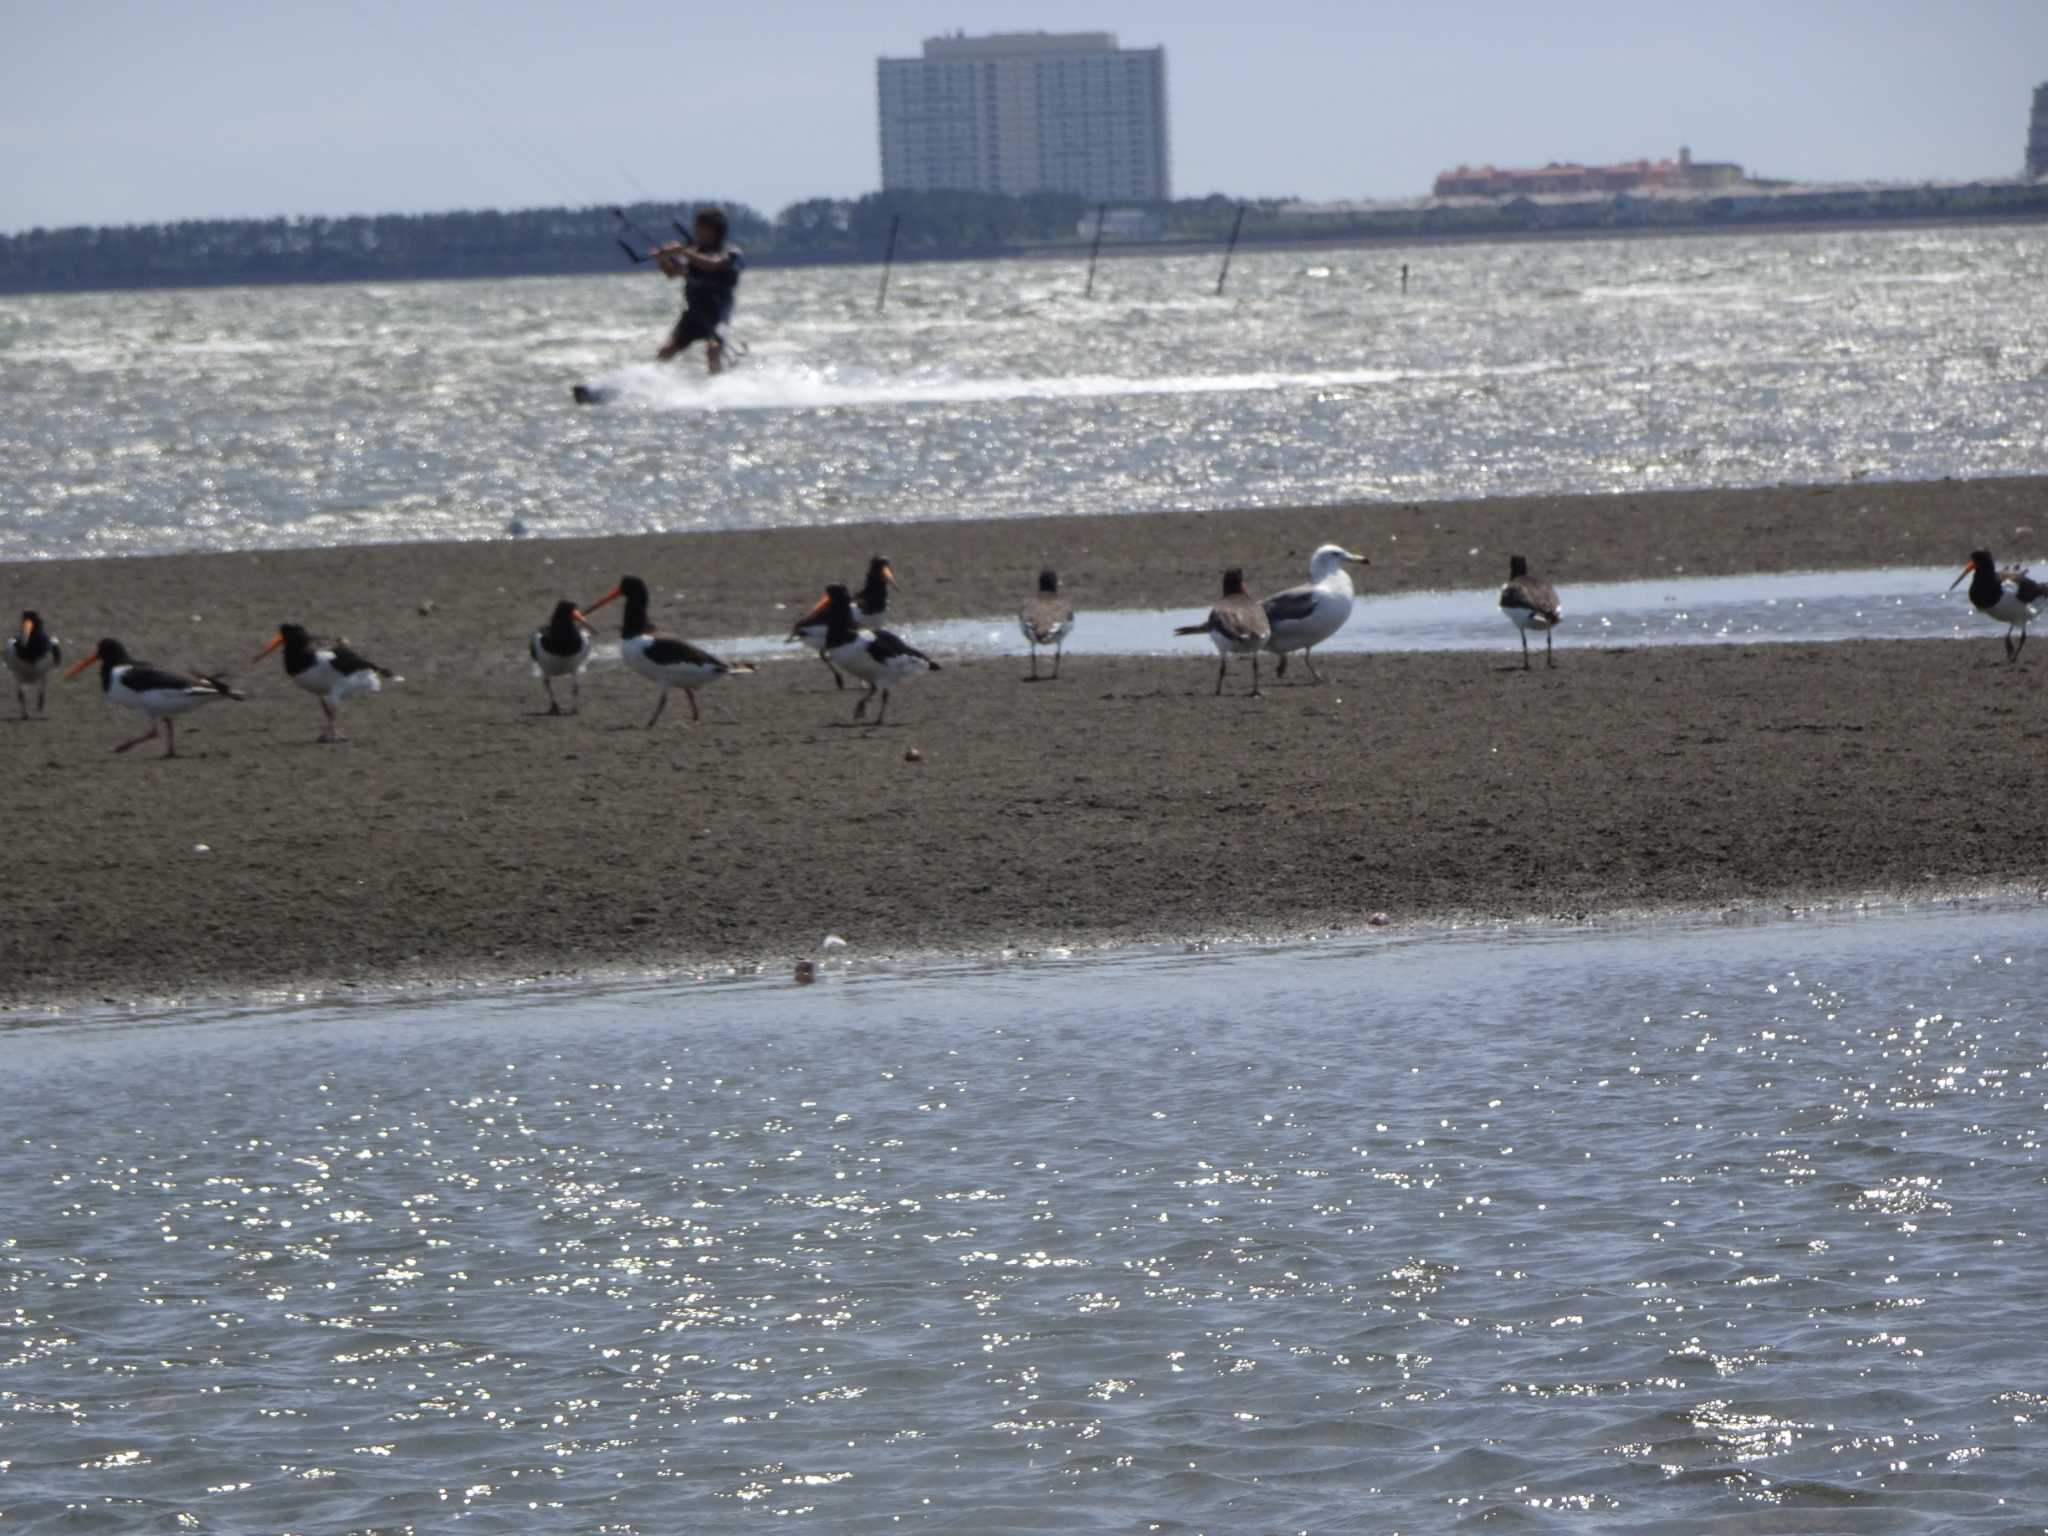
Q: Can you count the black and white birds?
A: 11